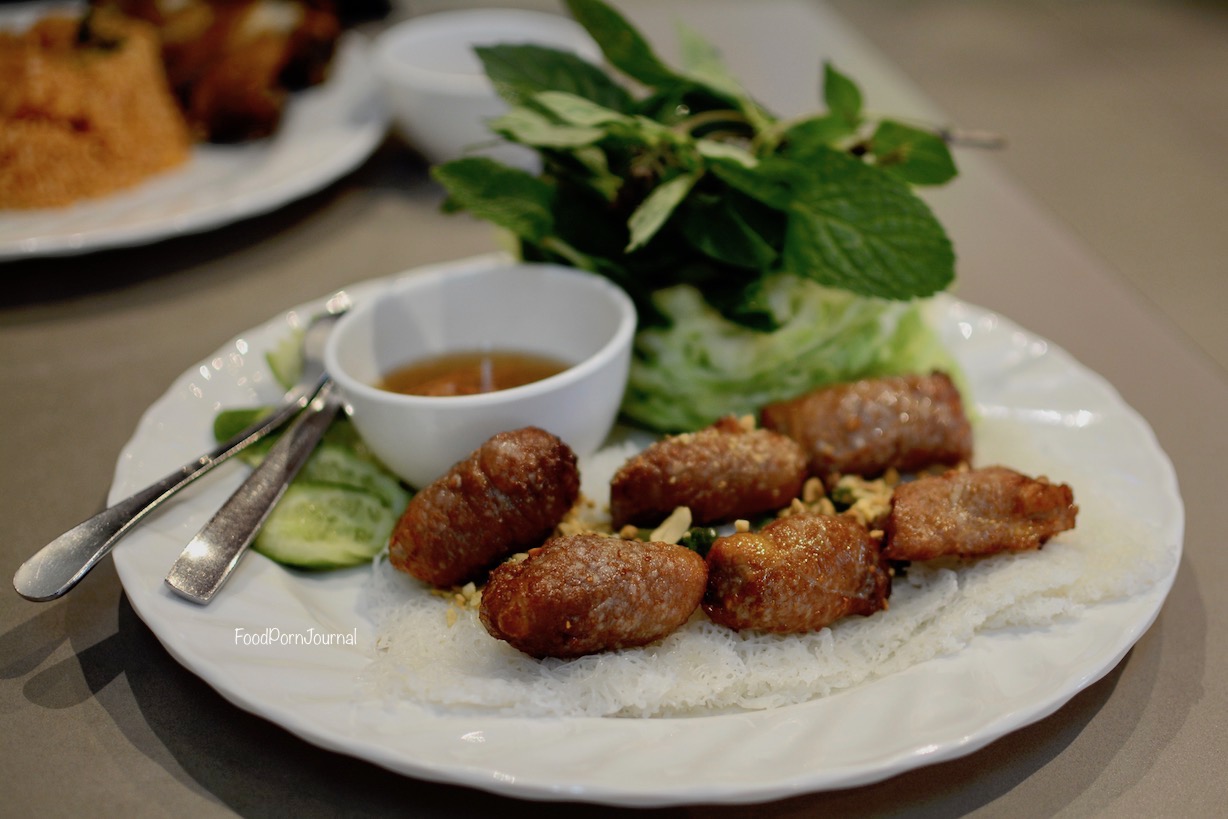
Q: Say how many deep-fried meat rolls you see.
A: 6